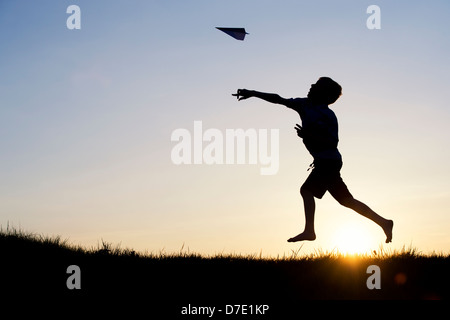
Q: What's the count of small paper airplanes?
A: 1